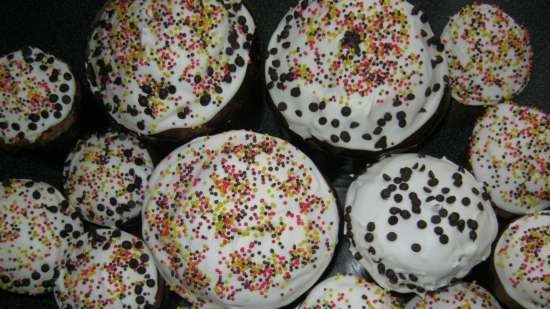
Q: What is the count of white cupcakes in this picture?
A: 13